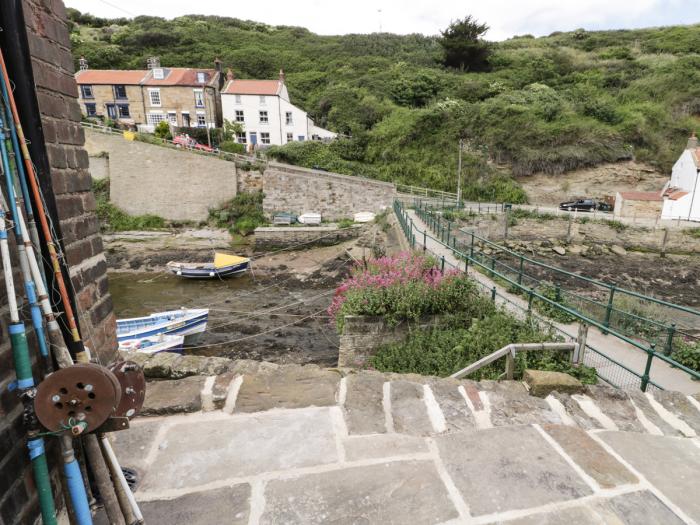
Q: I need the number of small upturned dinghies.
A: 3